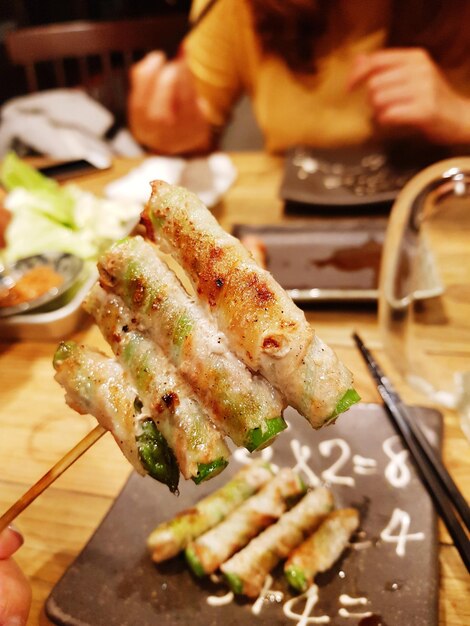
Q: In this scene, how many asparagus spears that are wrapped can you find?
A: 8